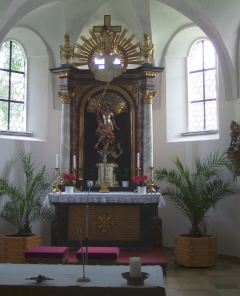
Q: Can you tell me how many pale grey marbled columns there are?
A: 2